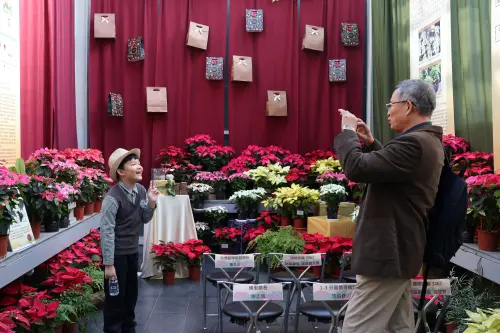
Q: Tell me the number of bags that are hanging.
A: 12